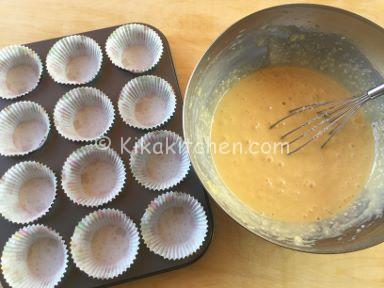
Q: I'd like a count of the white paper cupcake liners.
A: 12